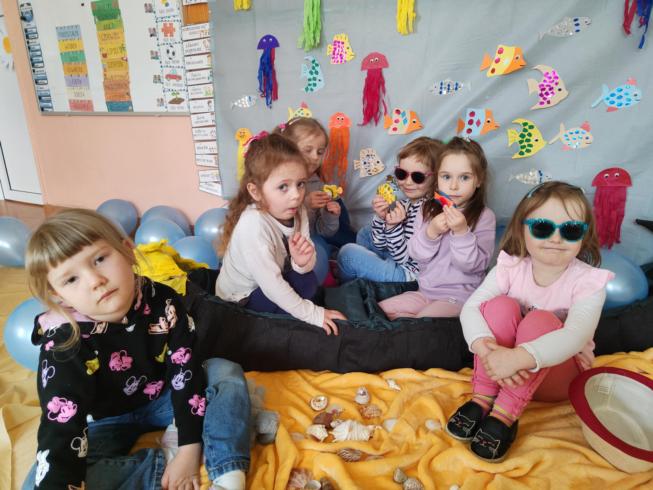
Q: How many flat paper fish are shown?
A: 15